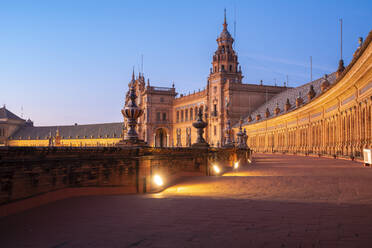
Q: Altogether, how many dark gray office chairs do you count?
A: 0